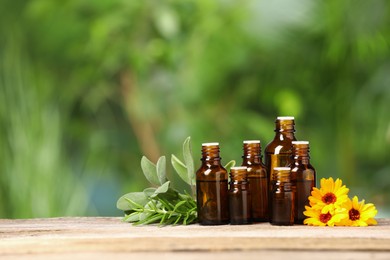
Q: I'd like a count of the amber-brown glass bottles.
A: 6